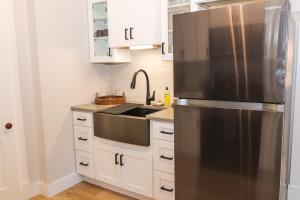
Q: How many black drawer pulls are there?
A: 6